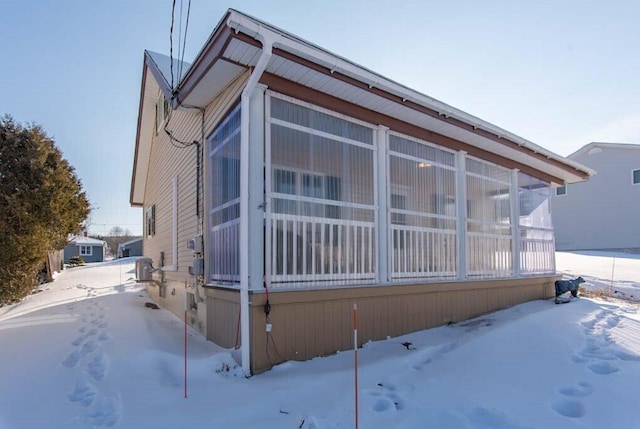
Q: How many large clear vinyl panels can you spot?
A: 5